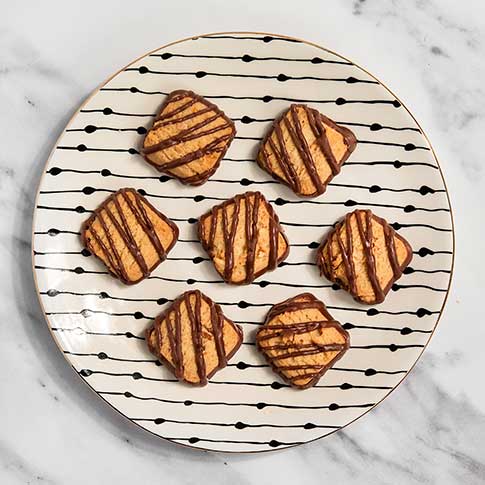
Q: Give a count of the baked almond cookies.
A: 7